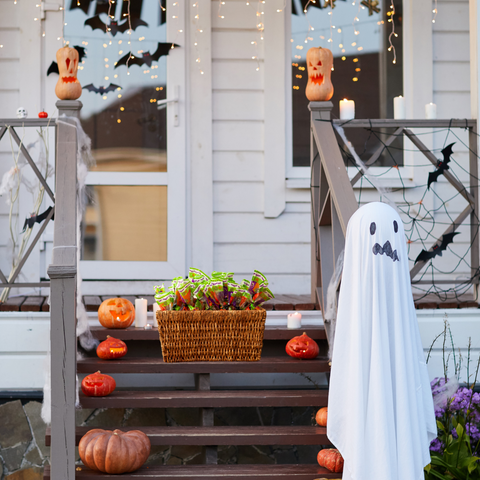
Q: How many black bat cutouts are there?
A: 7